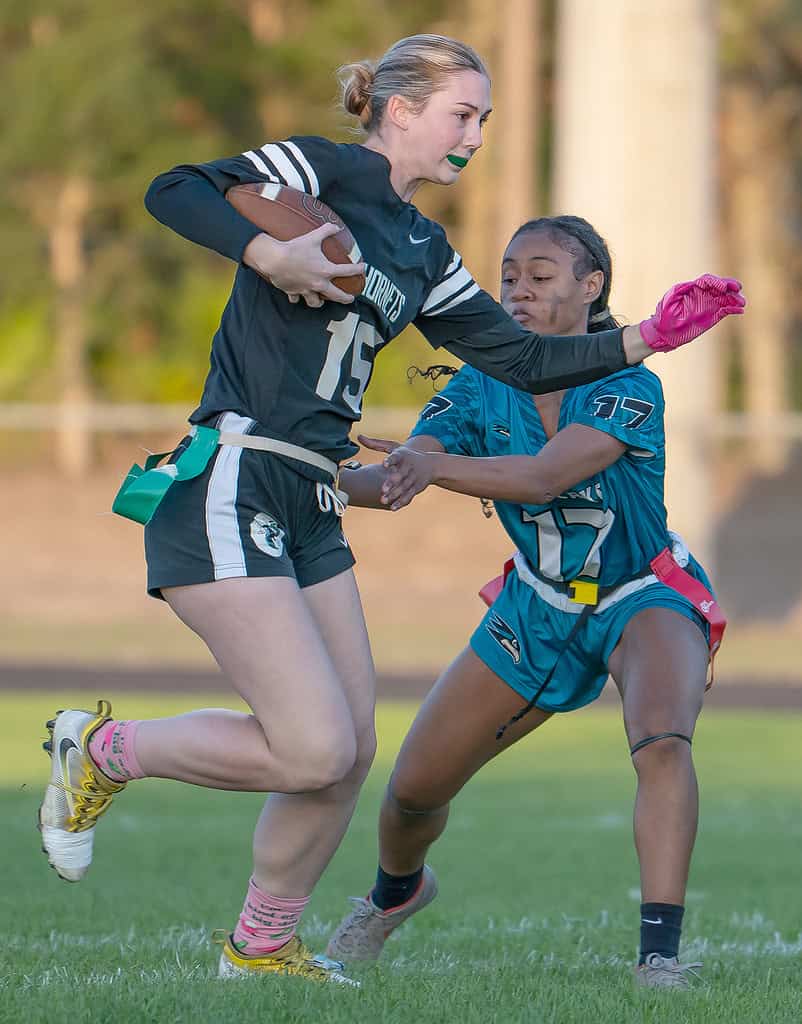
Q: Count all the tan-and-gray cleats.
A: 2